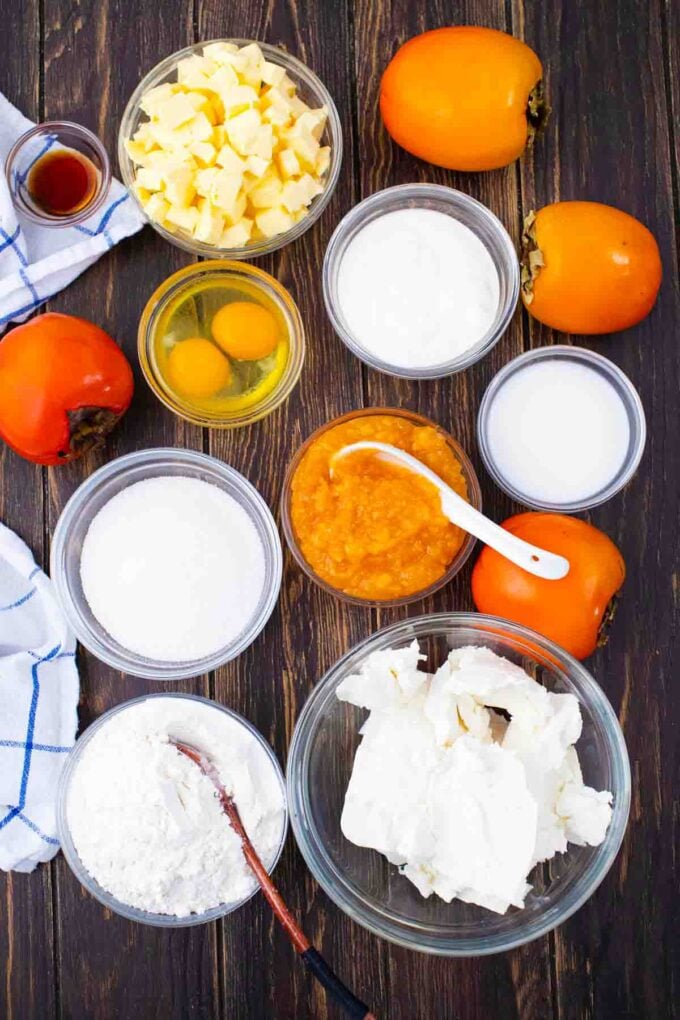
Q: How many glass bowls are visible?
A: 9